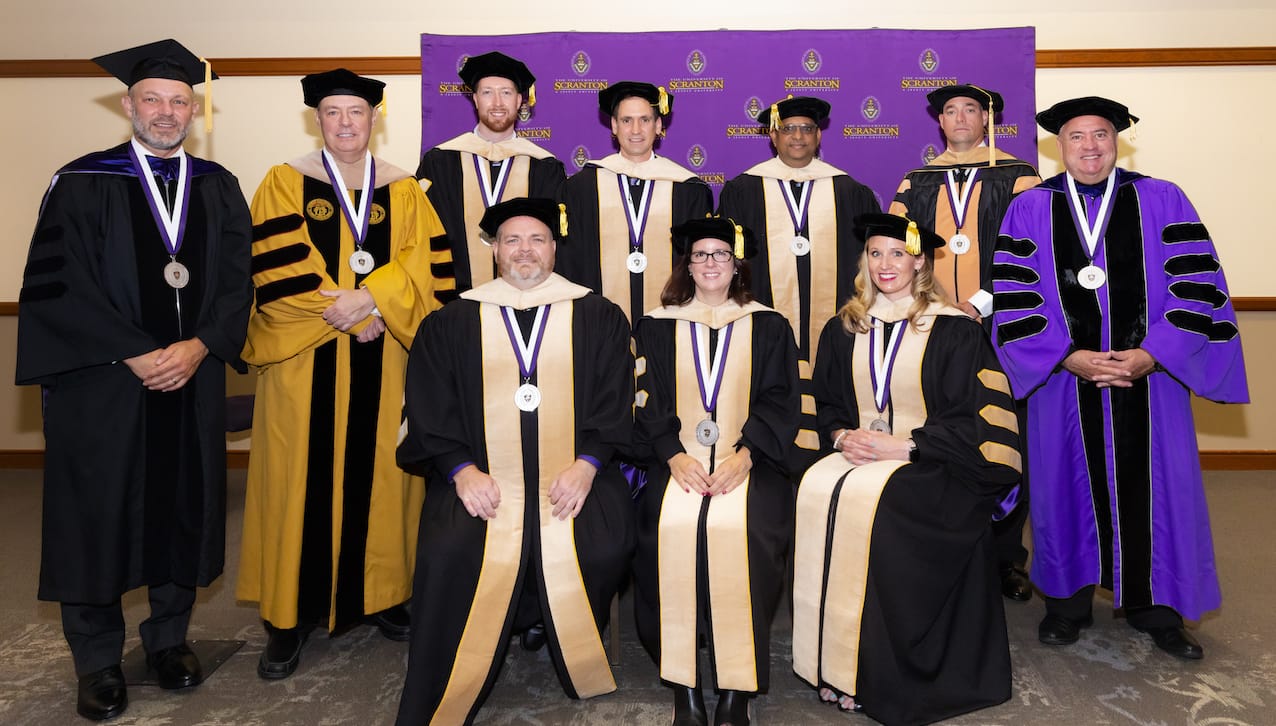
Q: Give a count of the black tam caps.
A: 9